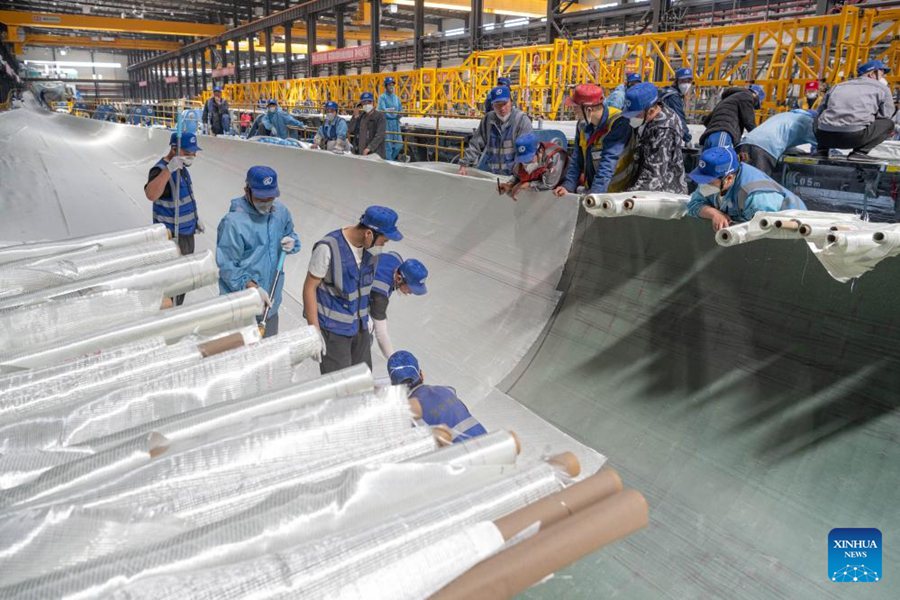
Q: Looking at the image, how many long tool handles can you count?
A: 2